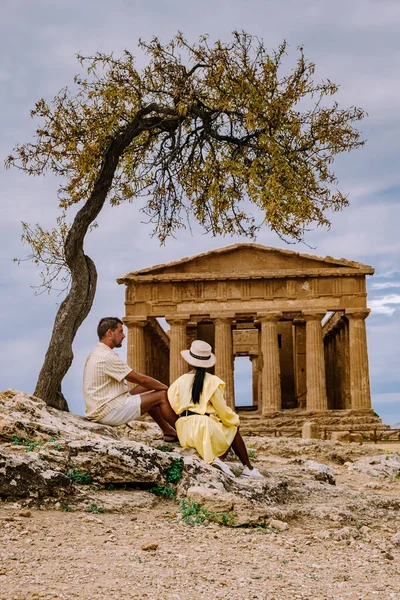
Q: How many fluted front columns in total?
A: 6